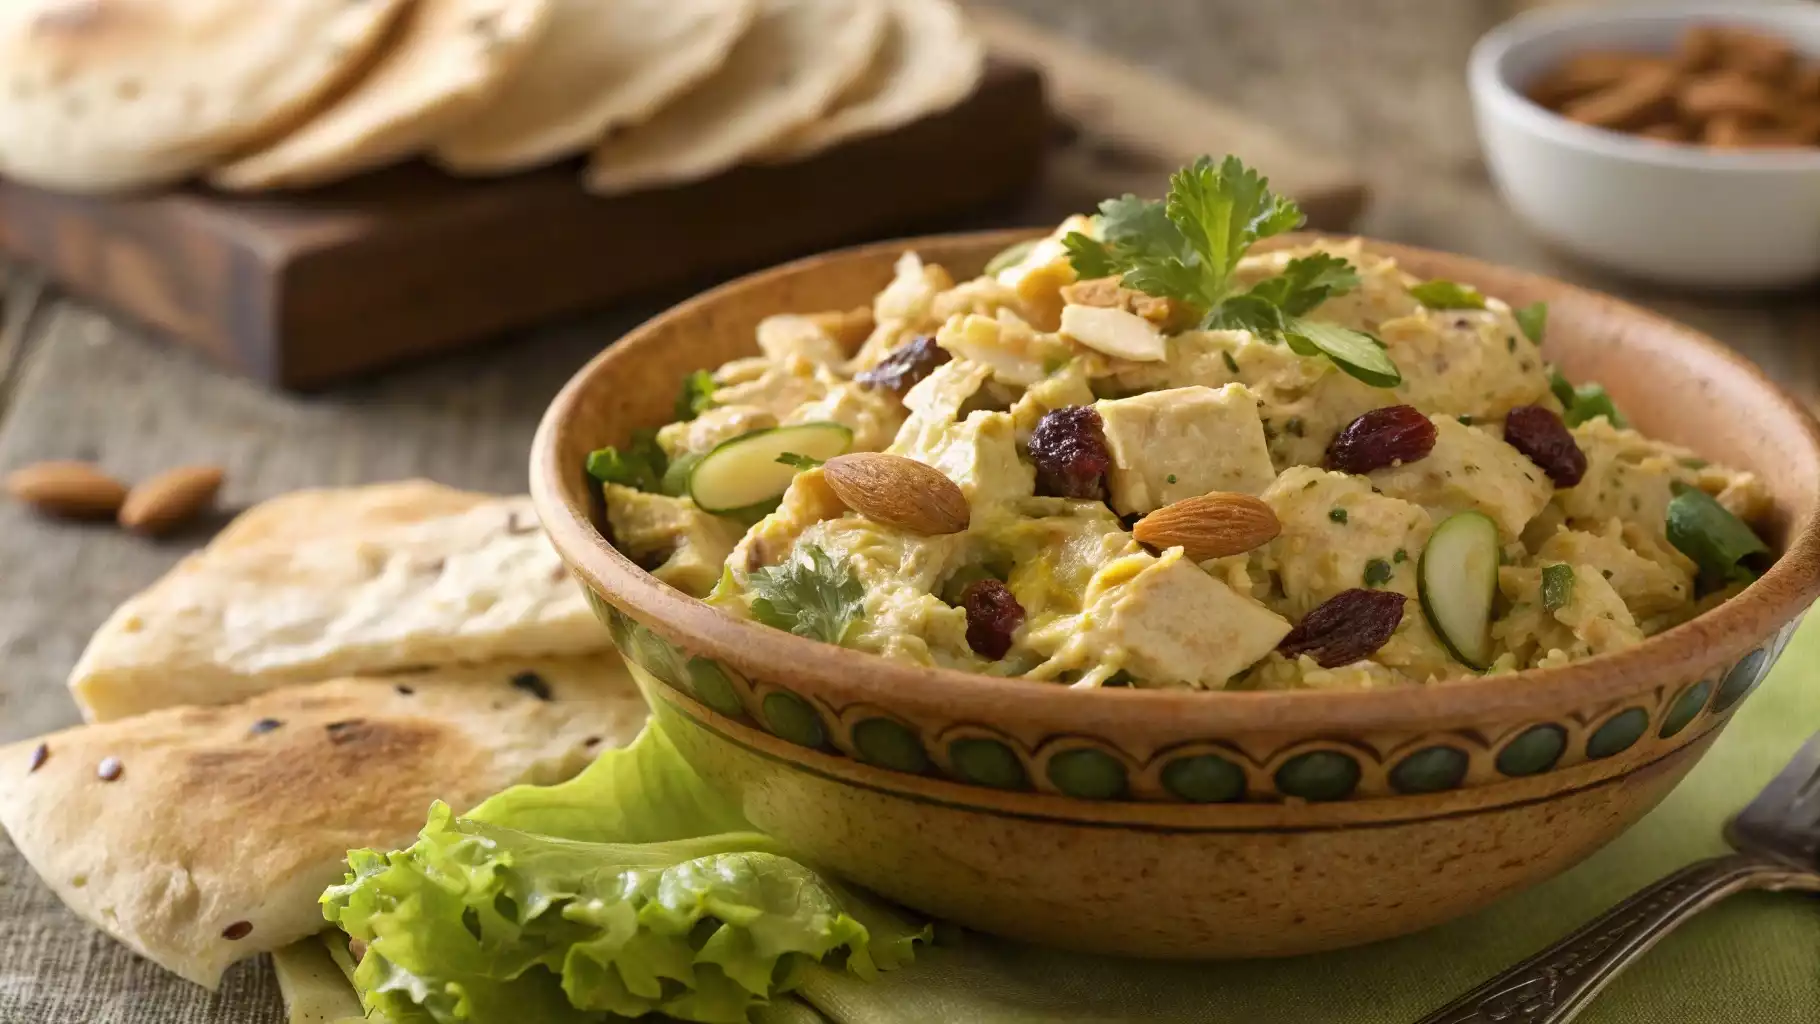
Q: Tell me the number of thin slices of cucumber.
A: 2